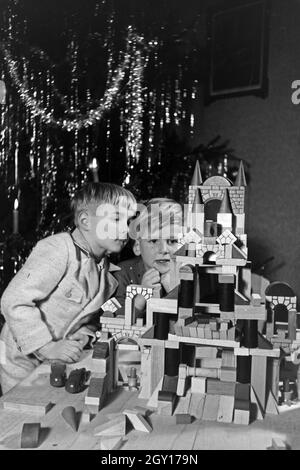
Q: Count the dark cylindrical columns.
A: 6